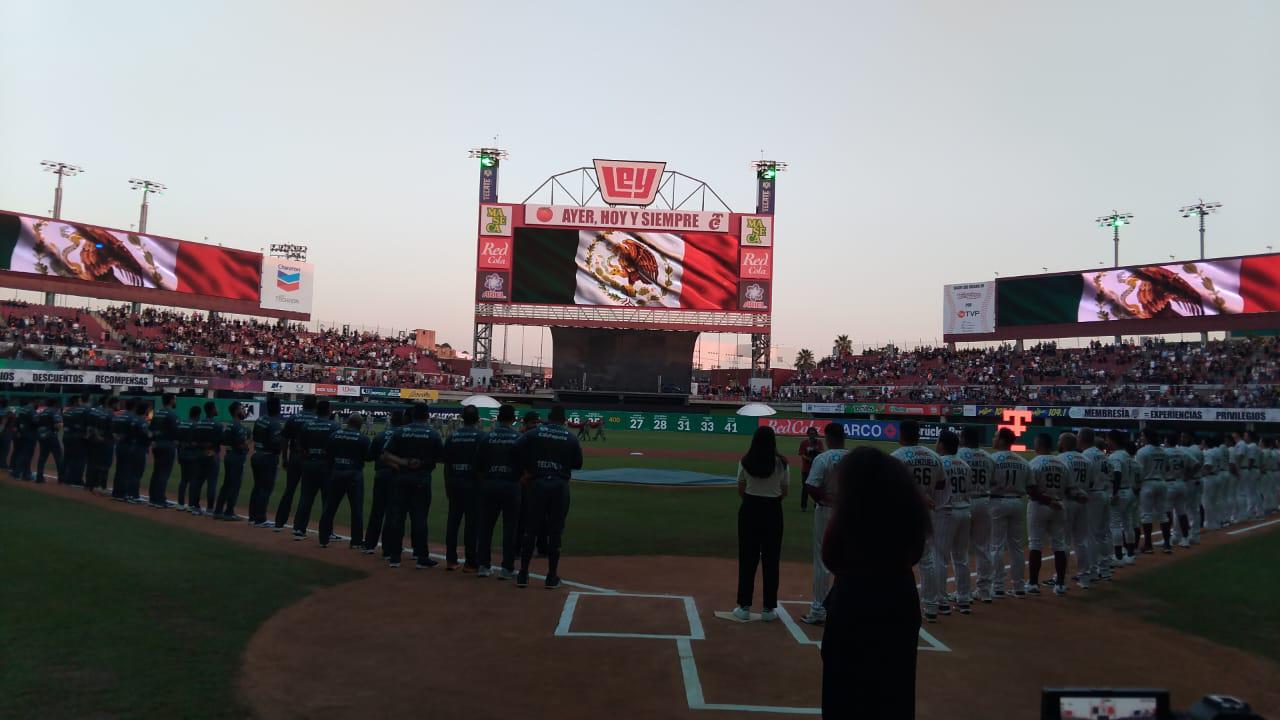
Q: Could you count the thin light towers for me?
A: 4